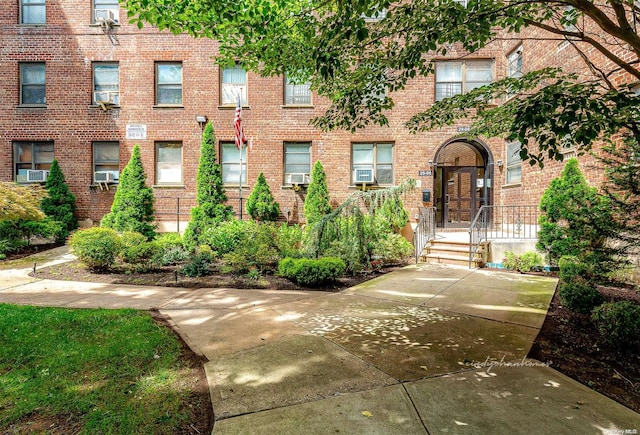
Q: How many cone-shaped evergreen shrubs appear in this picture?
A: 6